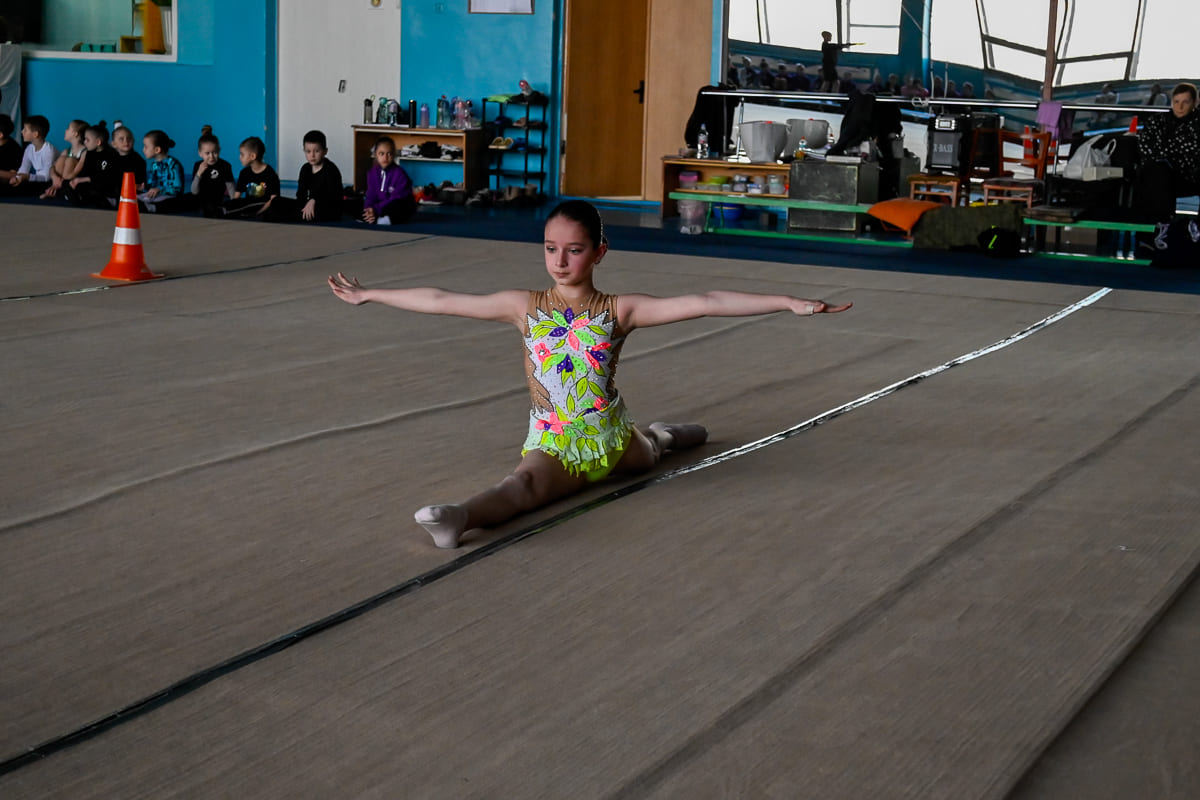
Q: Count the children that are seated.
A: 10